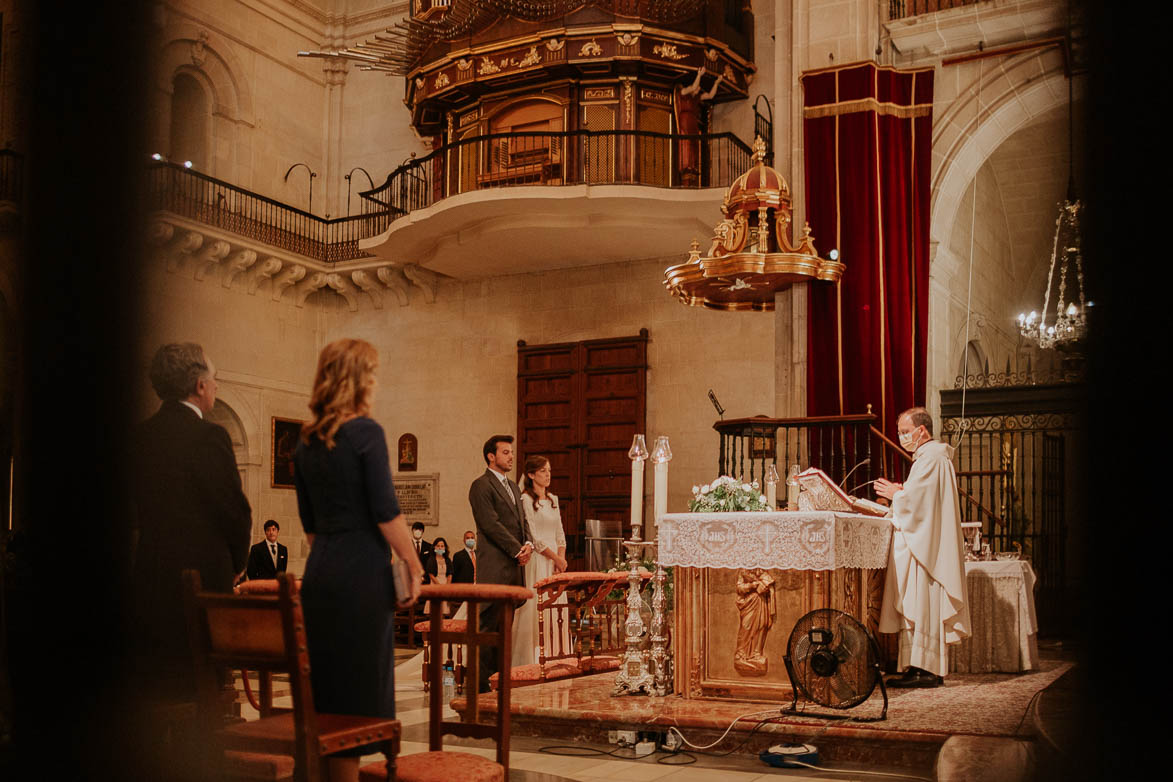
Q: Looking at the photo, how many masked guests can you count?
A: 3